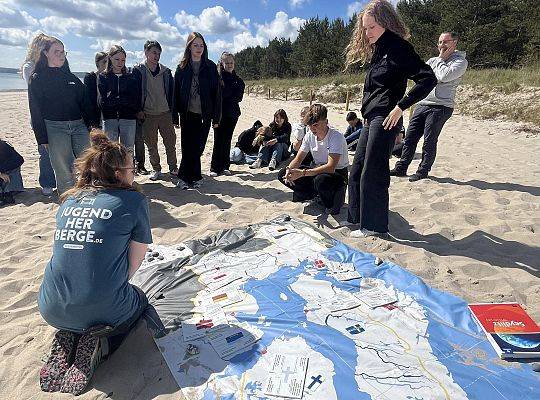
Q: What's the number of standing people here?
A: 9